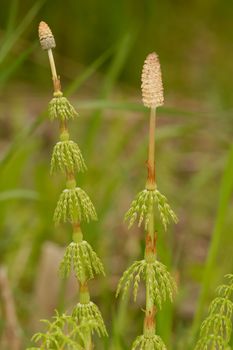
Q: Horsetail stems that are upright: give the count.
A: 2